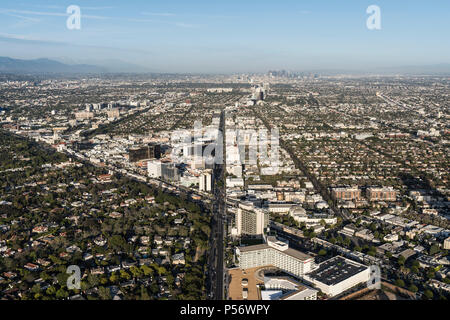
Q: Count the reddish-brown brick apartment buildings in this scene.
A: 2